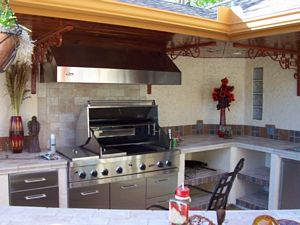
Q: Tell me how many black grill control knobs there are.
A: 7